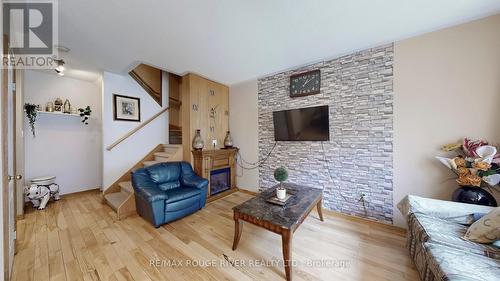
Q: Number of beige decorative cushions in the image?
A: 1